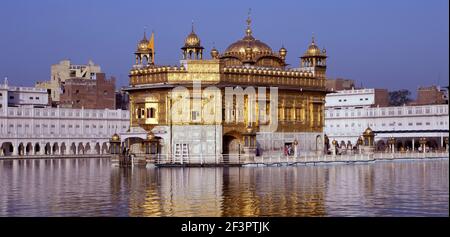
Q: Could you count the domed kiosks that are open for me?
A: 3